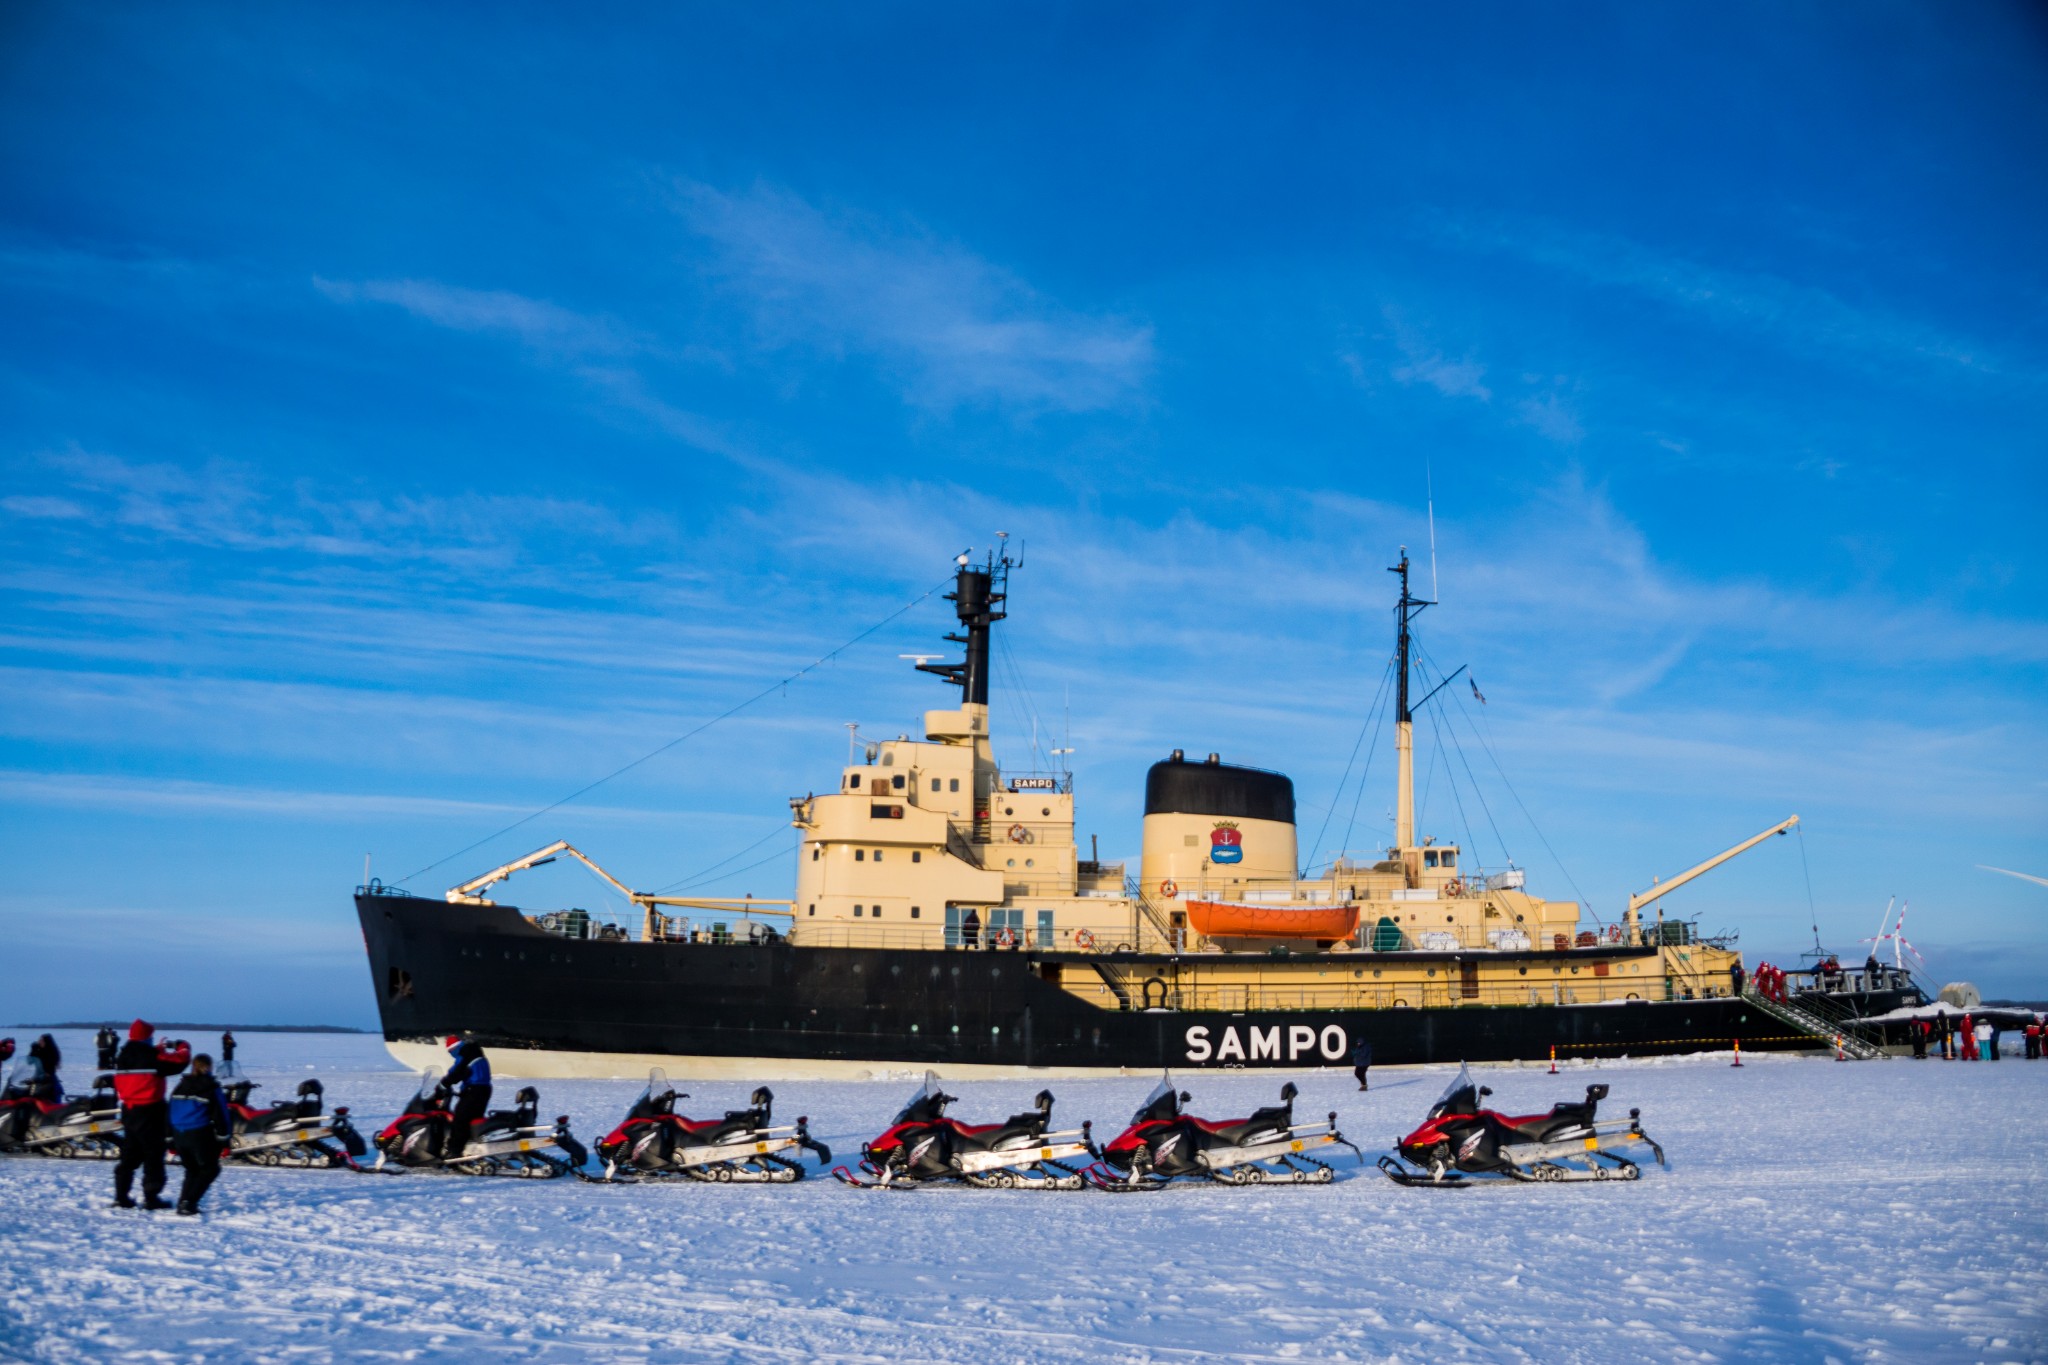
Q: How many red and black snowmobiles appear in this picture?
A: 7